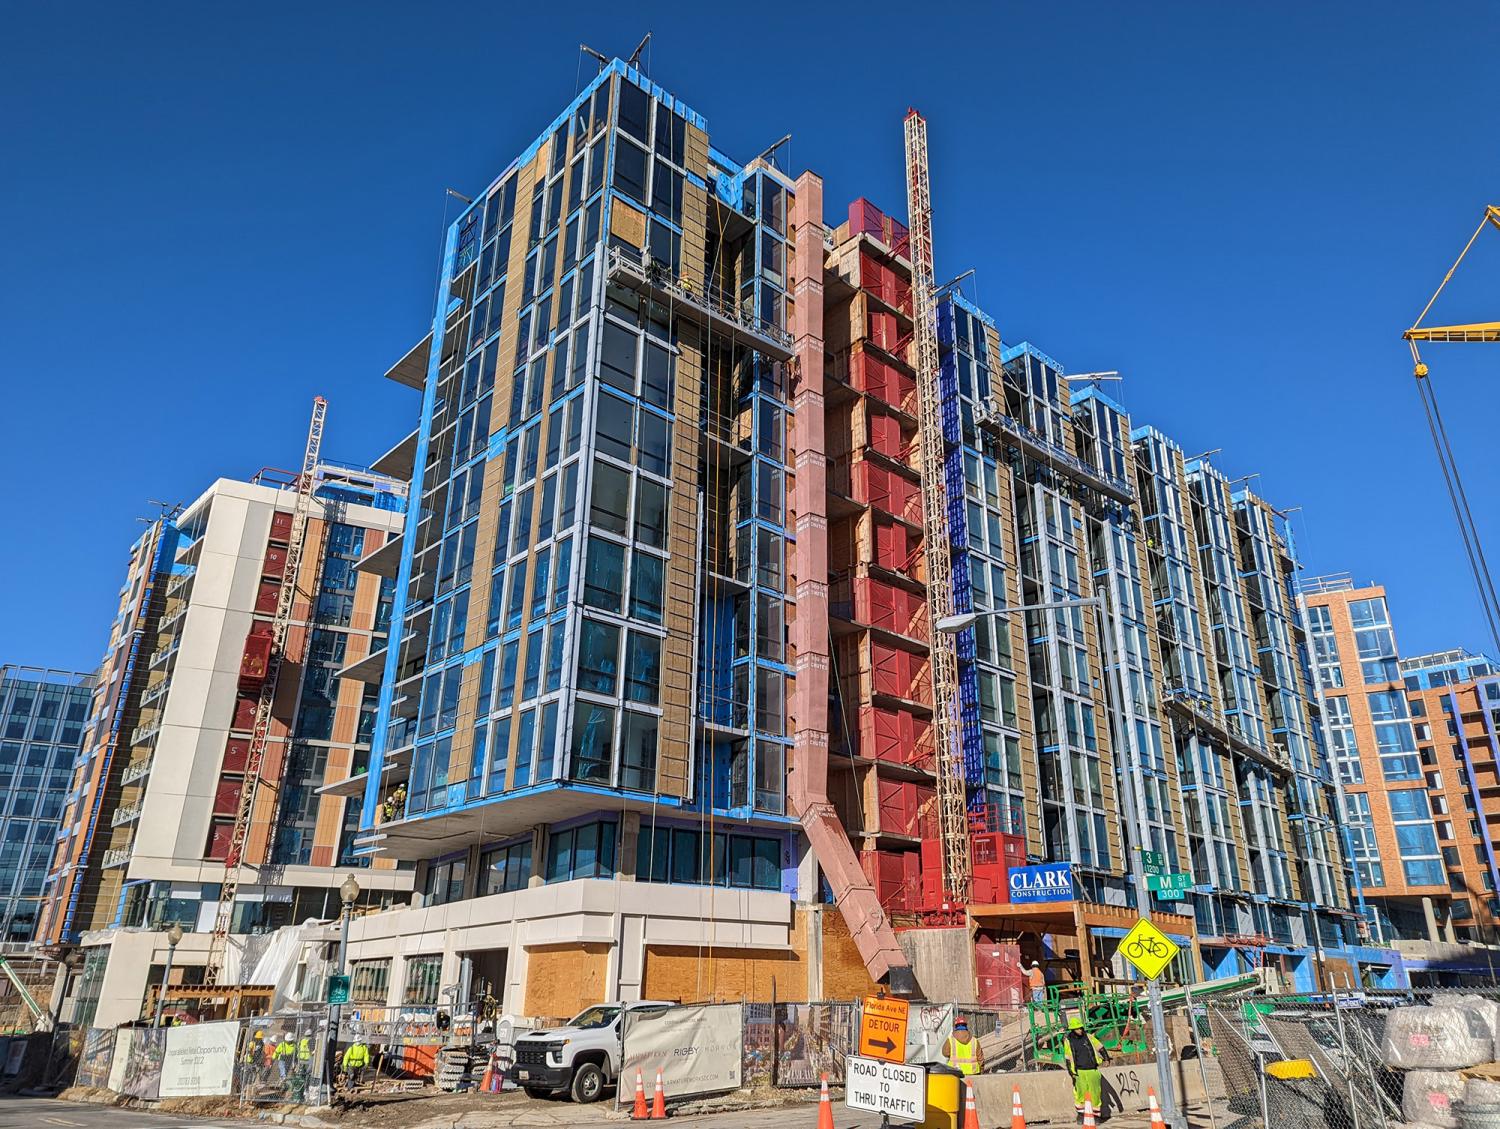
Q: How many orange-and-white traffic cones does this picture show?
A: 8